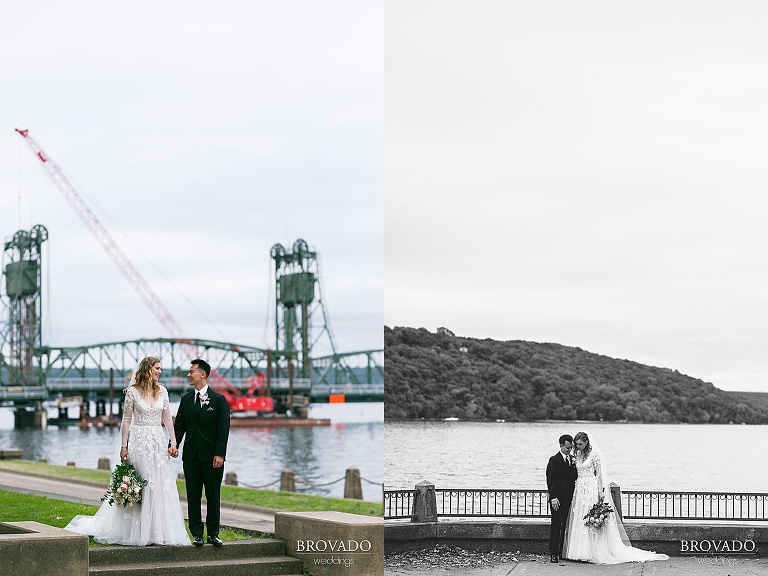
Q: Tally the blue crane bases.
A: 0